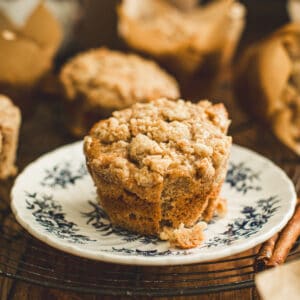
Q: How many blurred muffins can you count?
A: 5